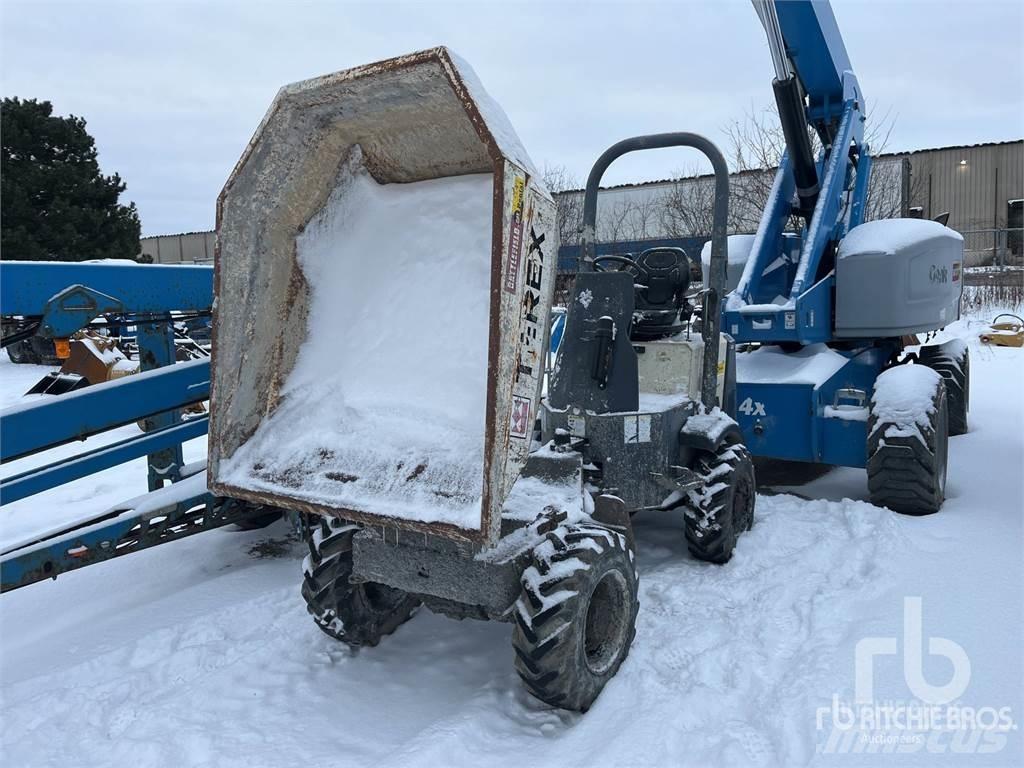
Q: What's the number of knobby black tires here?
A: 5